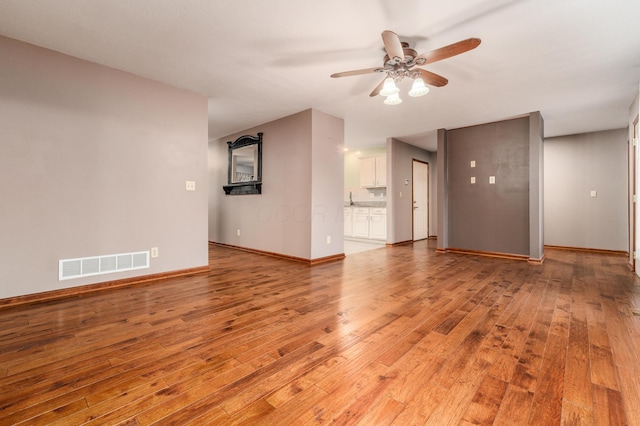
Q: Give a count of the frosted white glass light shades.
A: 3